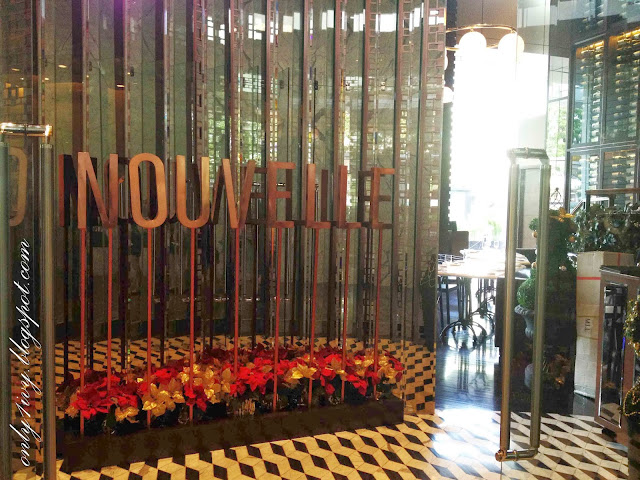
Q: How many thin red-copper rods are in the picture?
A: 9